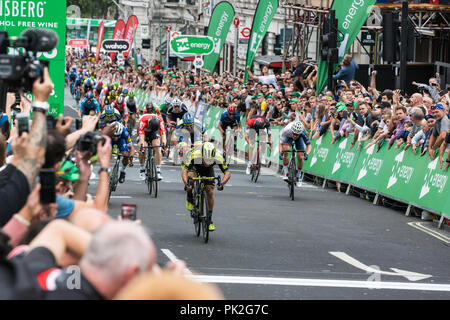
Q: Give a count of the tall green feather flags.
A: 3